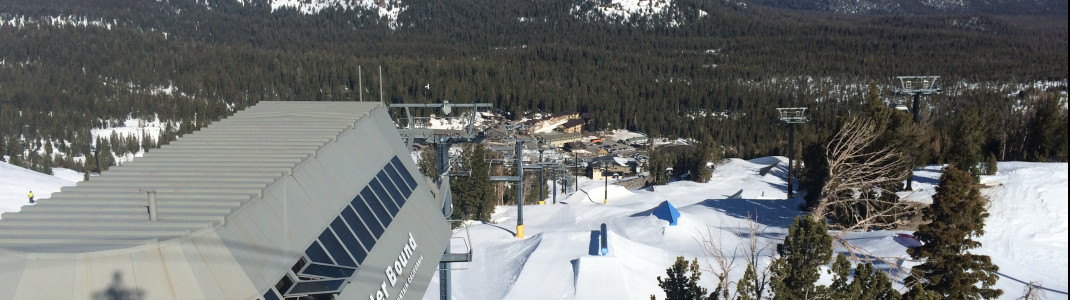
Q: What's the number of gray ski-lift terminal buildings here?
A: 1